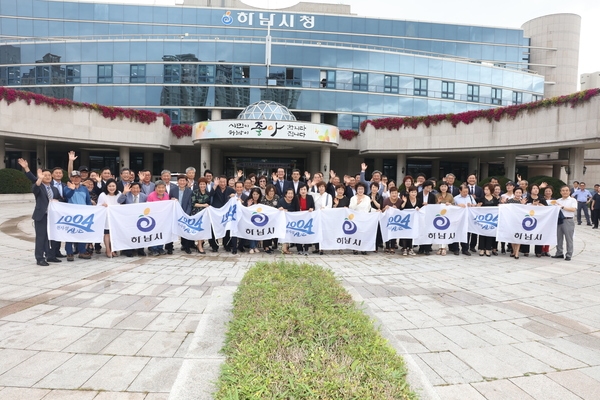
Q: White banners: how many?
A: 11